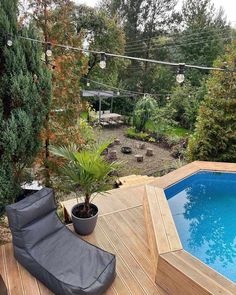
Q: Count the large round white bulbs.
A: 4